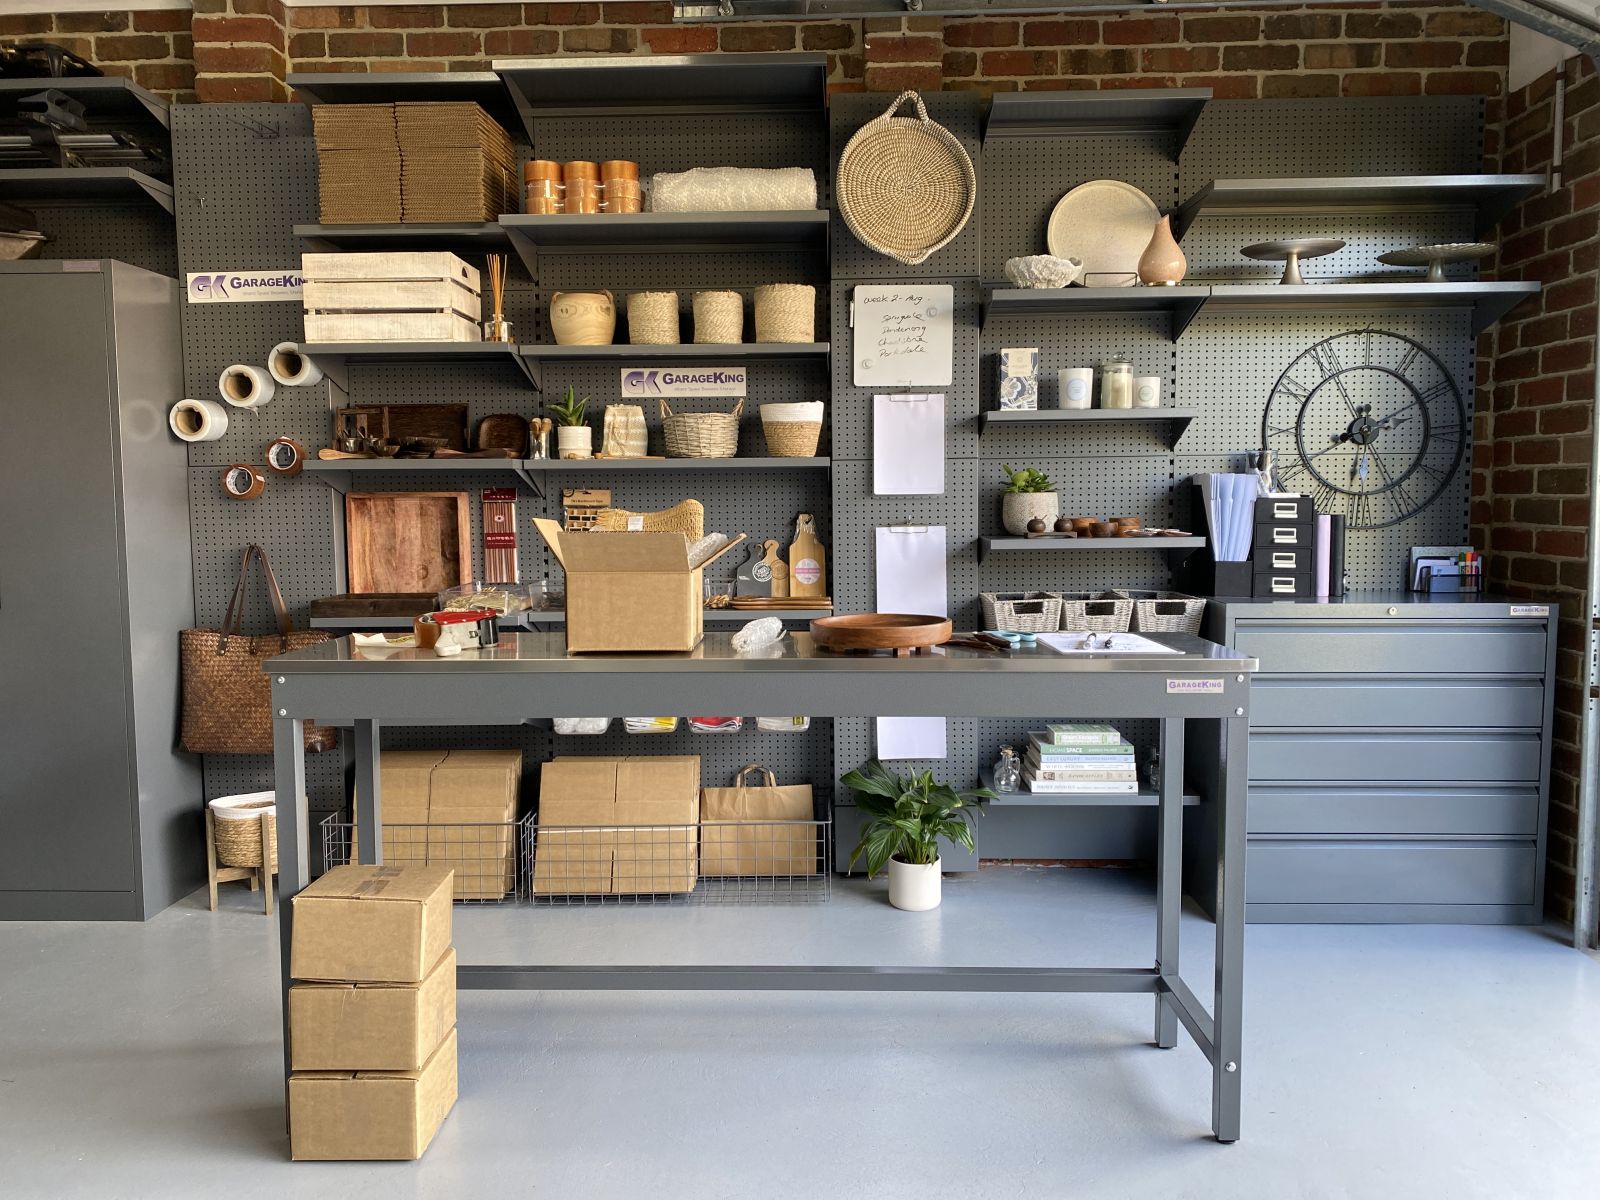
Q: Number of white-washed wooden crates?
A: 1